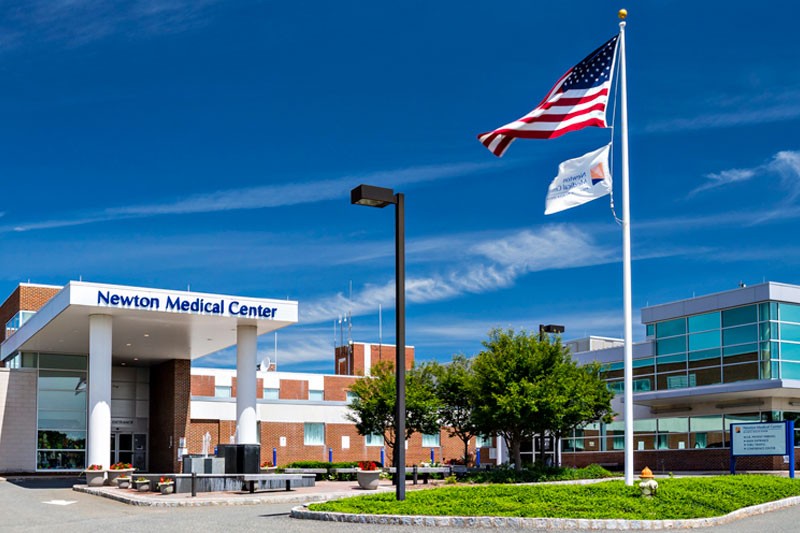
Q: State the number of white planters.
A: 7